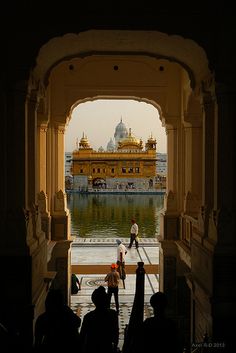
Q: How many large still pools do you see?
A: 1